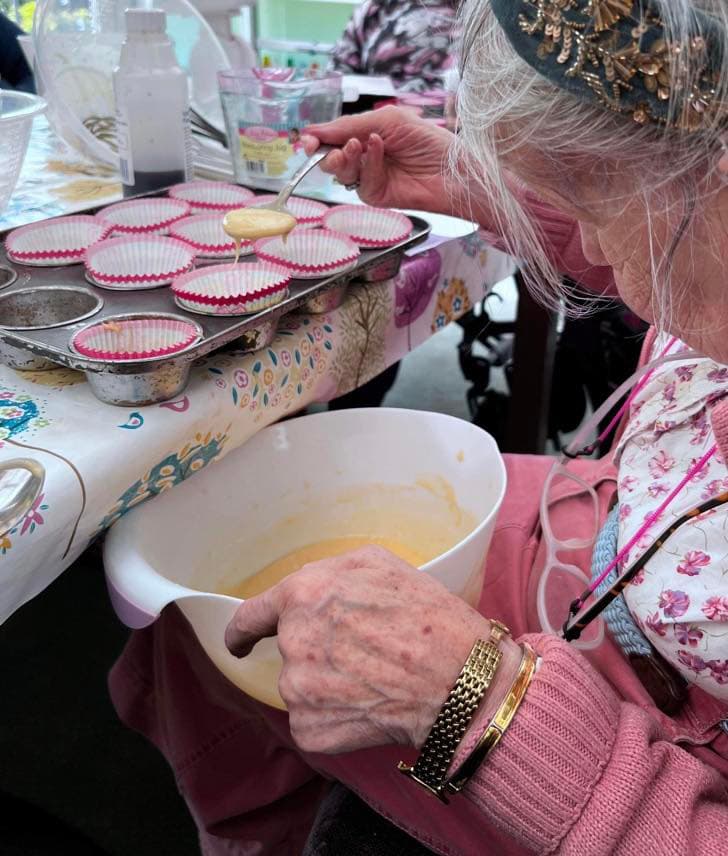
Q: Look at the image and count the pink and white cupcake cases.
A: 10